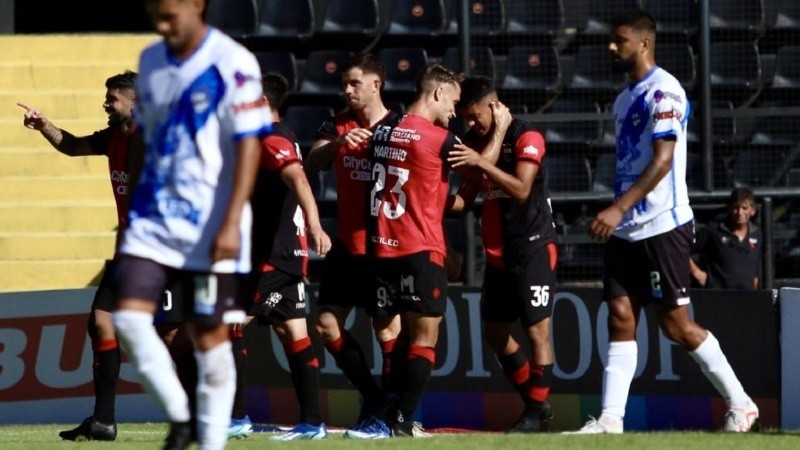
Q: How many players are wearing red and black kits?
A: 5